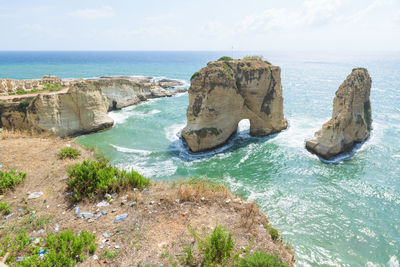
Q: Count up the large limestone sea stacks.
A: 2